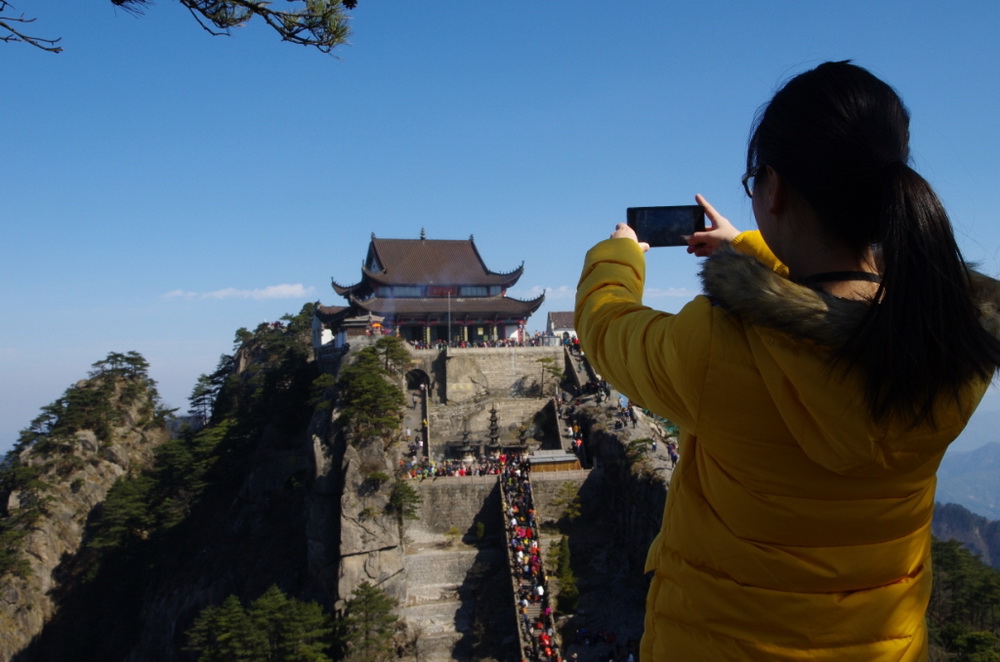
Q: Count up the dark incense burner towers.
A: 3